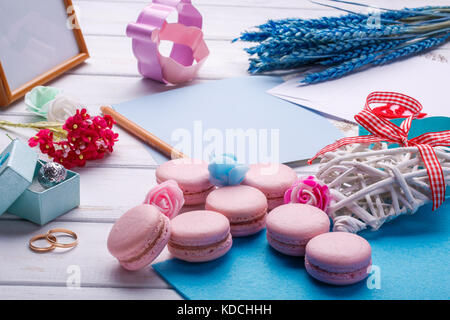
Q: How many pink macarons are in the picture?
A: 7